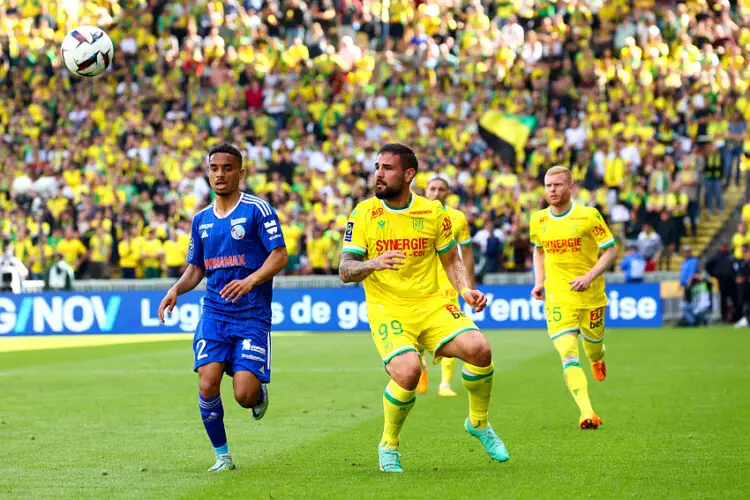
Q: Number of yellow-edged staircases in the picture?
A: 1